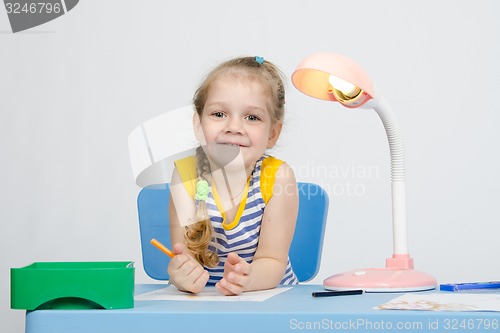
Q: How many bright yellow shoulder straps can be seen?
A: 2